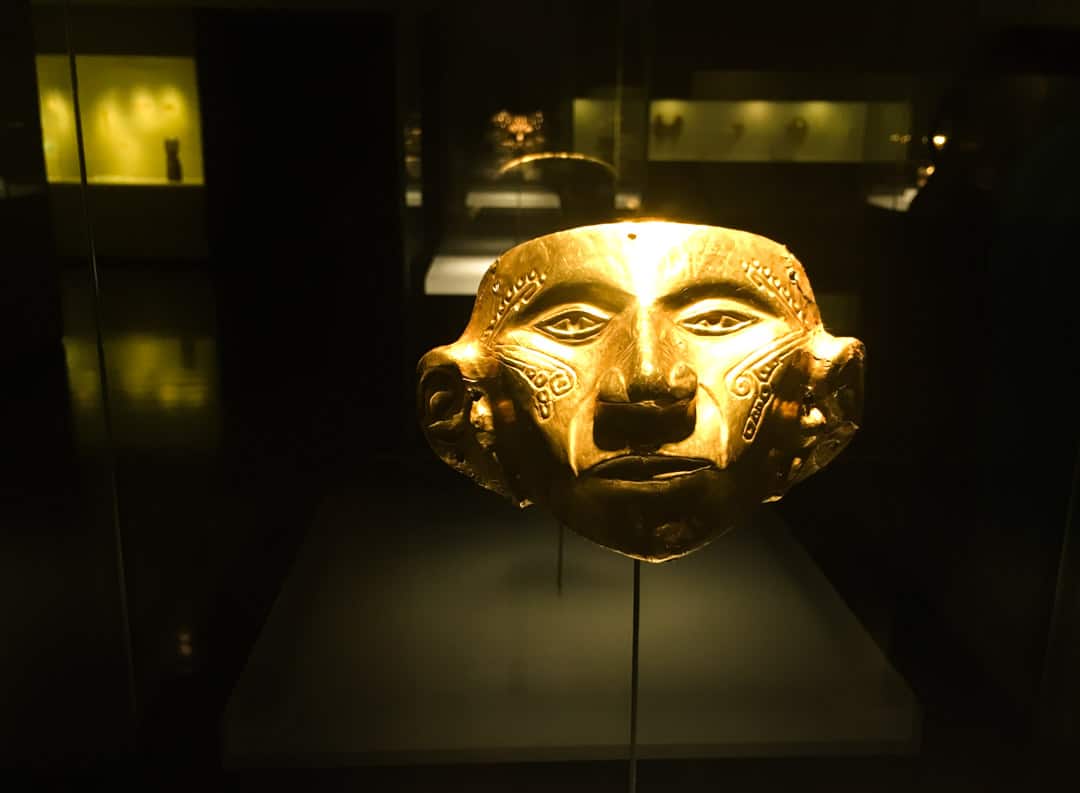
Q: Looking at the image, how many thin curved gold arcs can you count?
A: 1